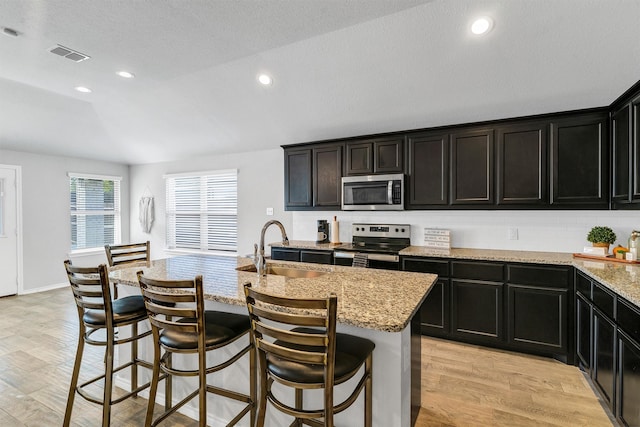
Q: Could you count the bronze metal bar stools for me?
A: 4